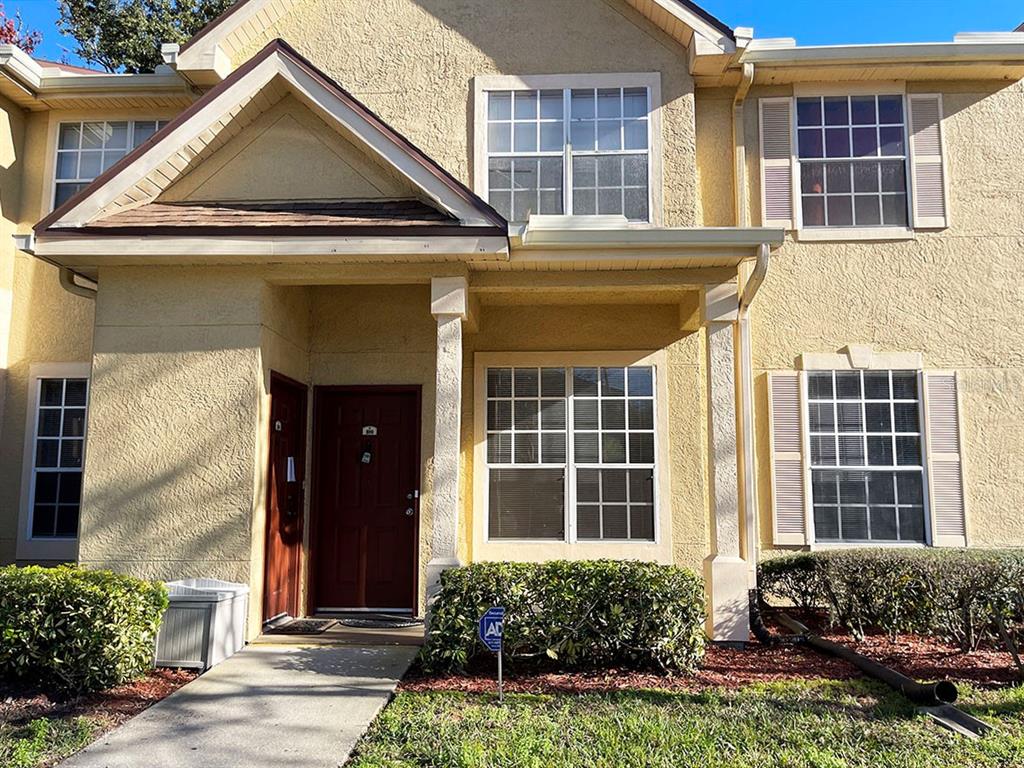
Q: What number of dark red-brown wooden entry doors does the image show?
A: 2